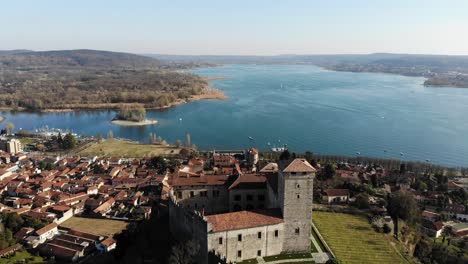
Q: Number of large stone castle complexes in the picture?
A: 1